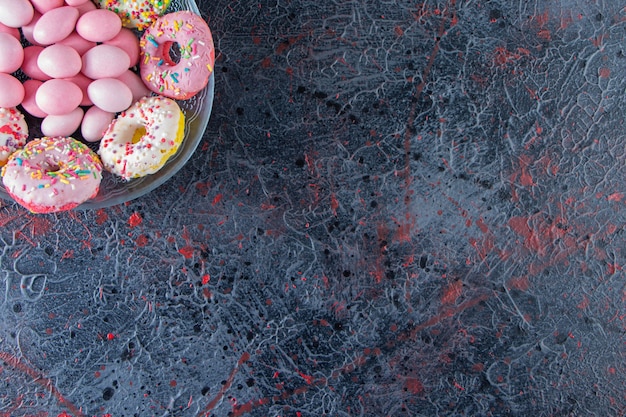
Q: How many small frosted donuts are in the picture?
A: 5